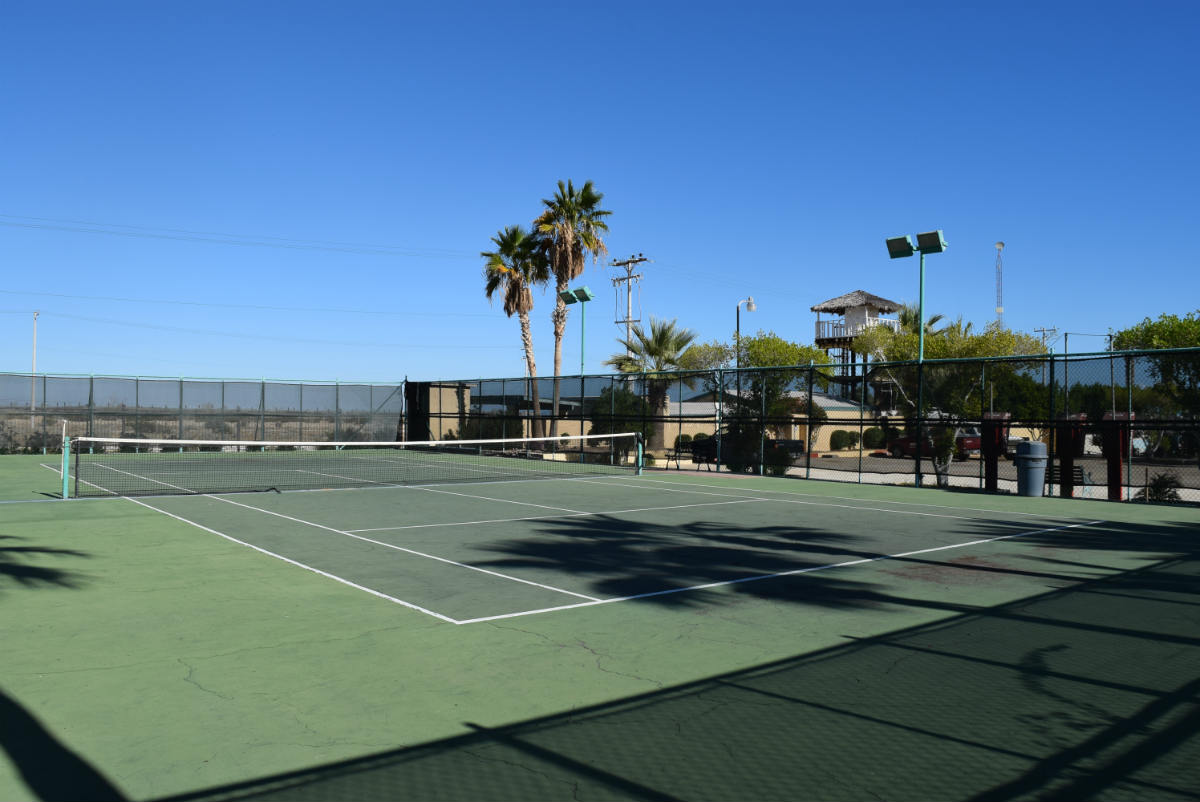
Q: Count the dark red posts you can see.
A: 3